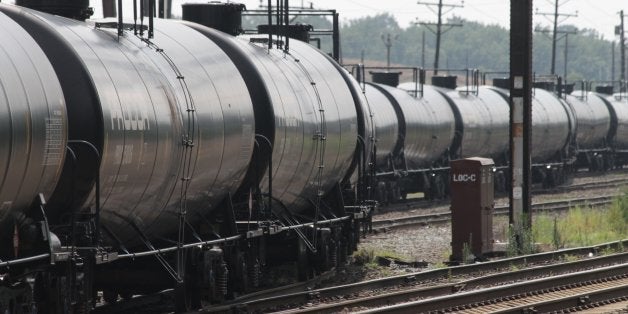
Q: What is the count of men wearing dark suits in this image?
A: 0